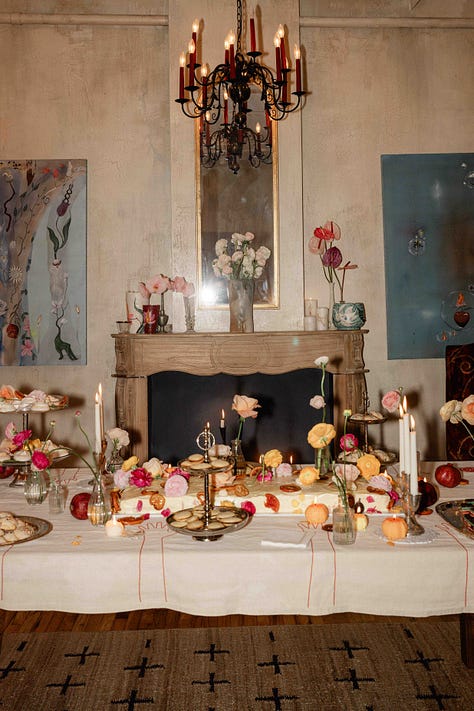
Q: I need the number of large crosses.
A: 13